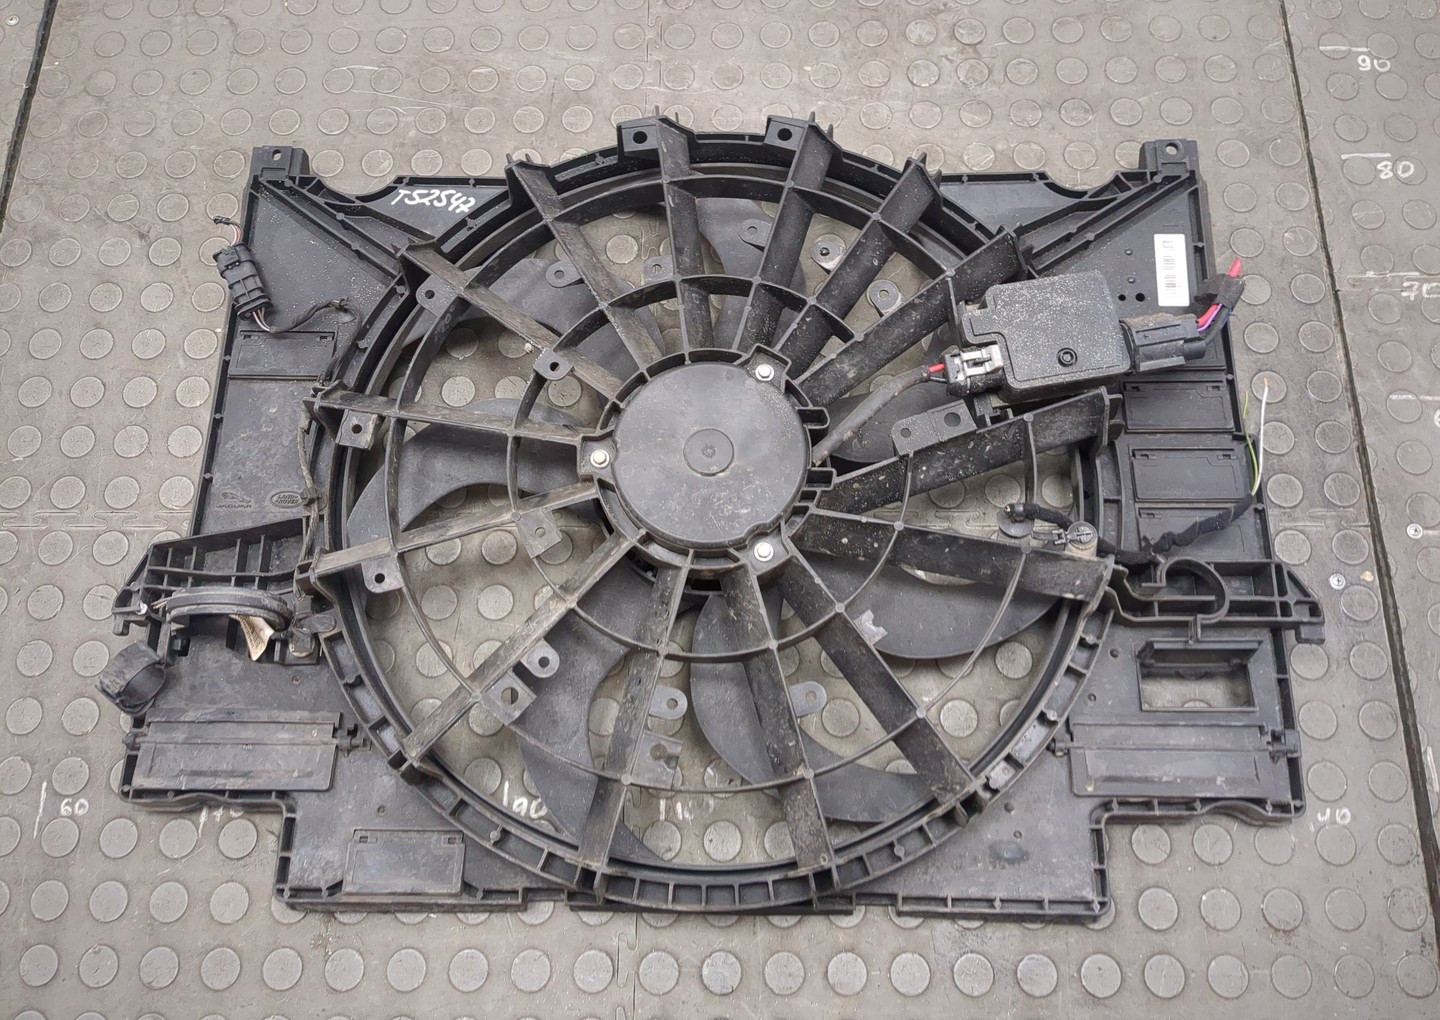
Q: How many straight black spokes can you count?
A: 14